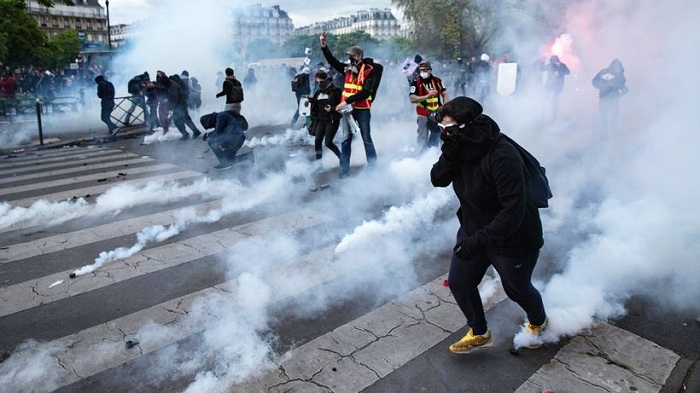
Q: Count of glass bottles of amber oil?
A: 0